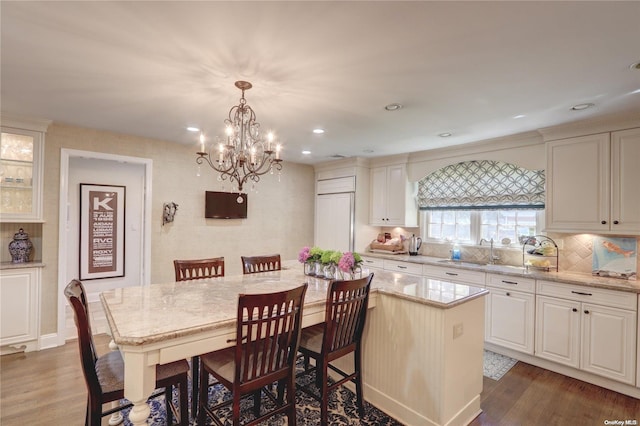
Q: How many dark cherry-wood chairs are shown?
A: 5